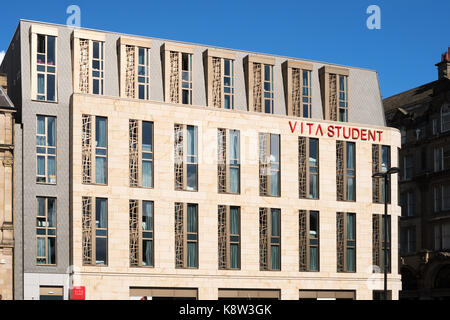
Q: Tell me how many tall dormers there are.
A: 8